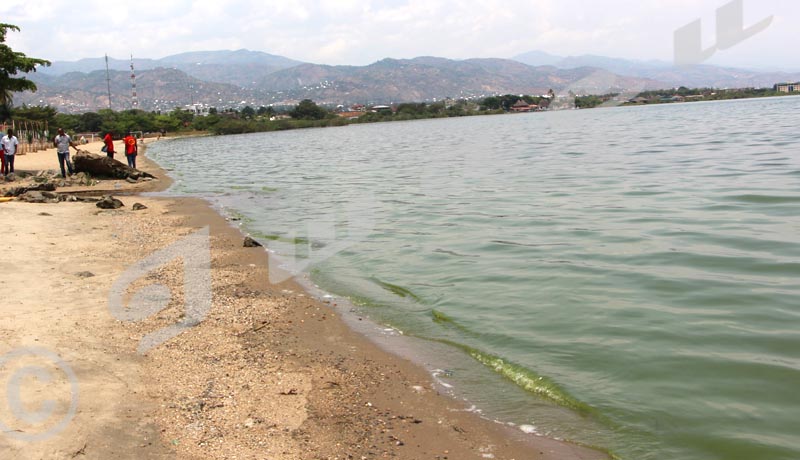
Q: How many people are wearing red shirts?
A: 2